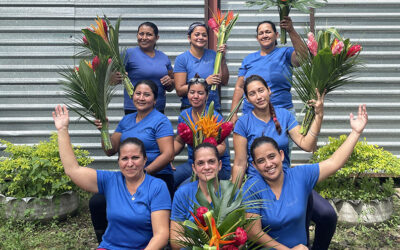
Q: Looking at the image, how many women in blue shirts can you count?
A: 9